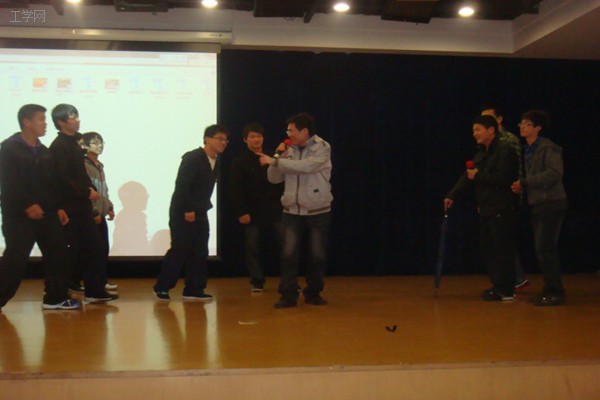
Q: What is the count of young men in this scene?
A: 9